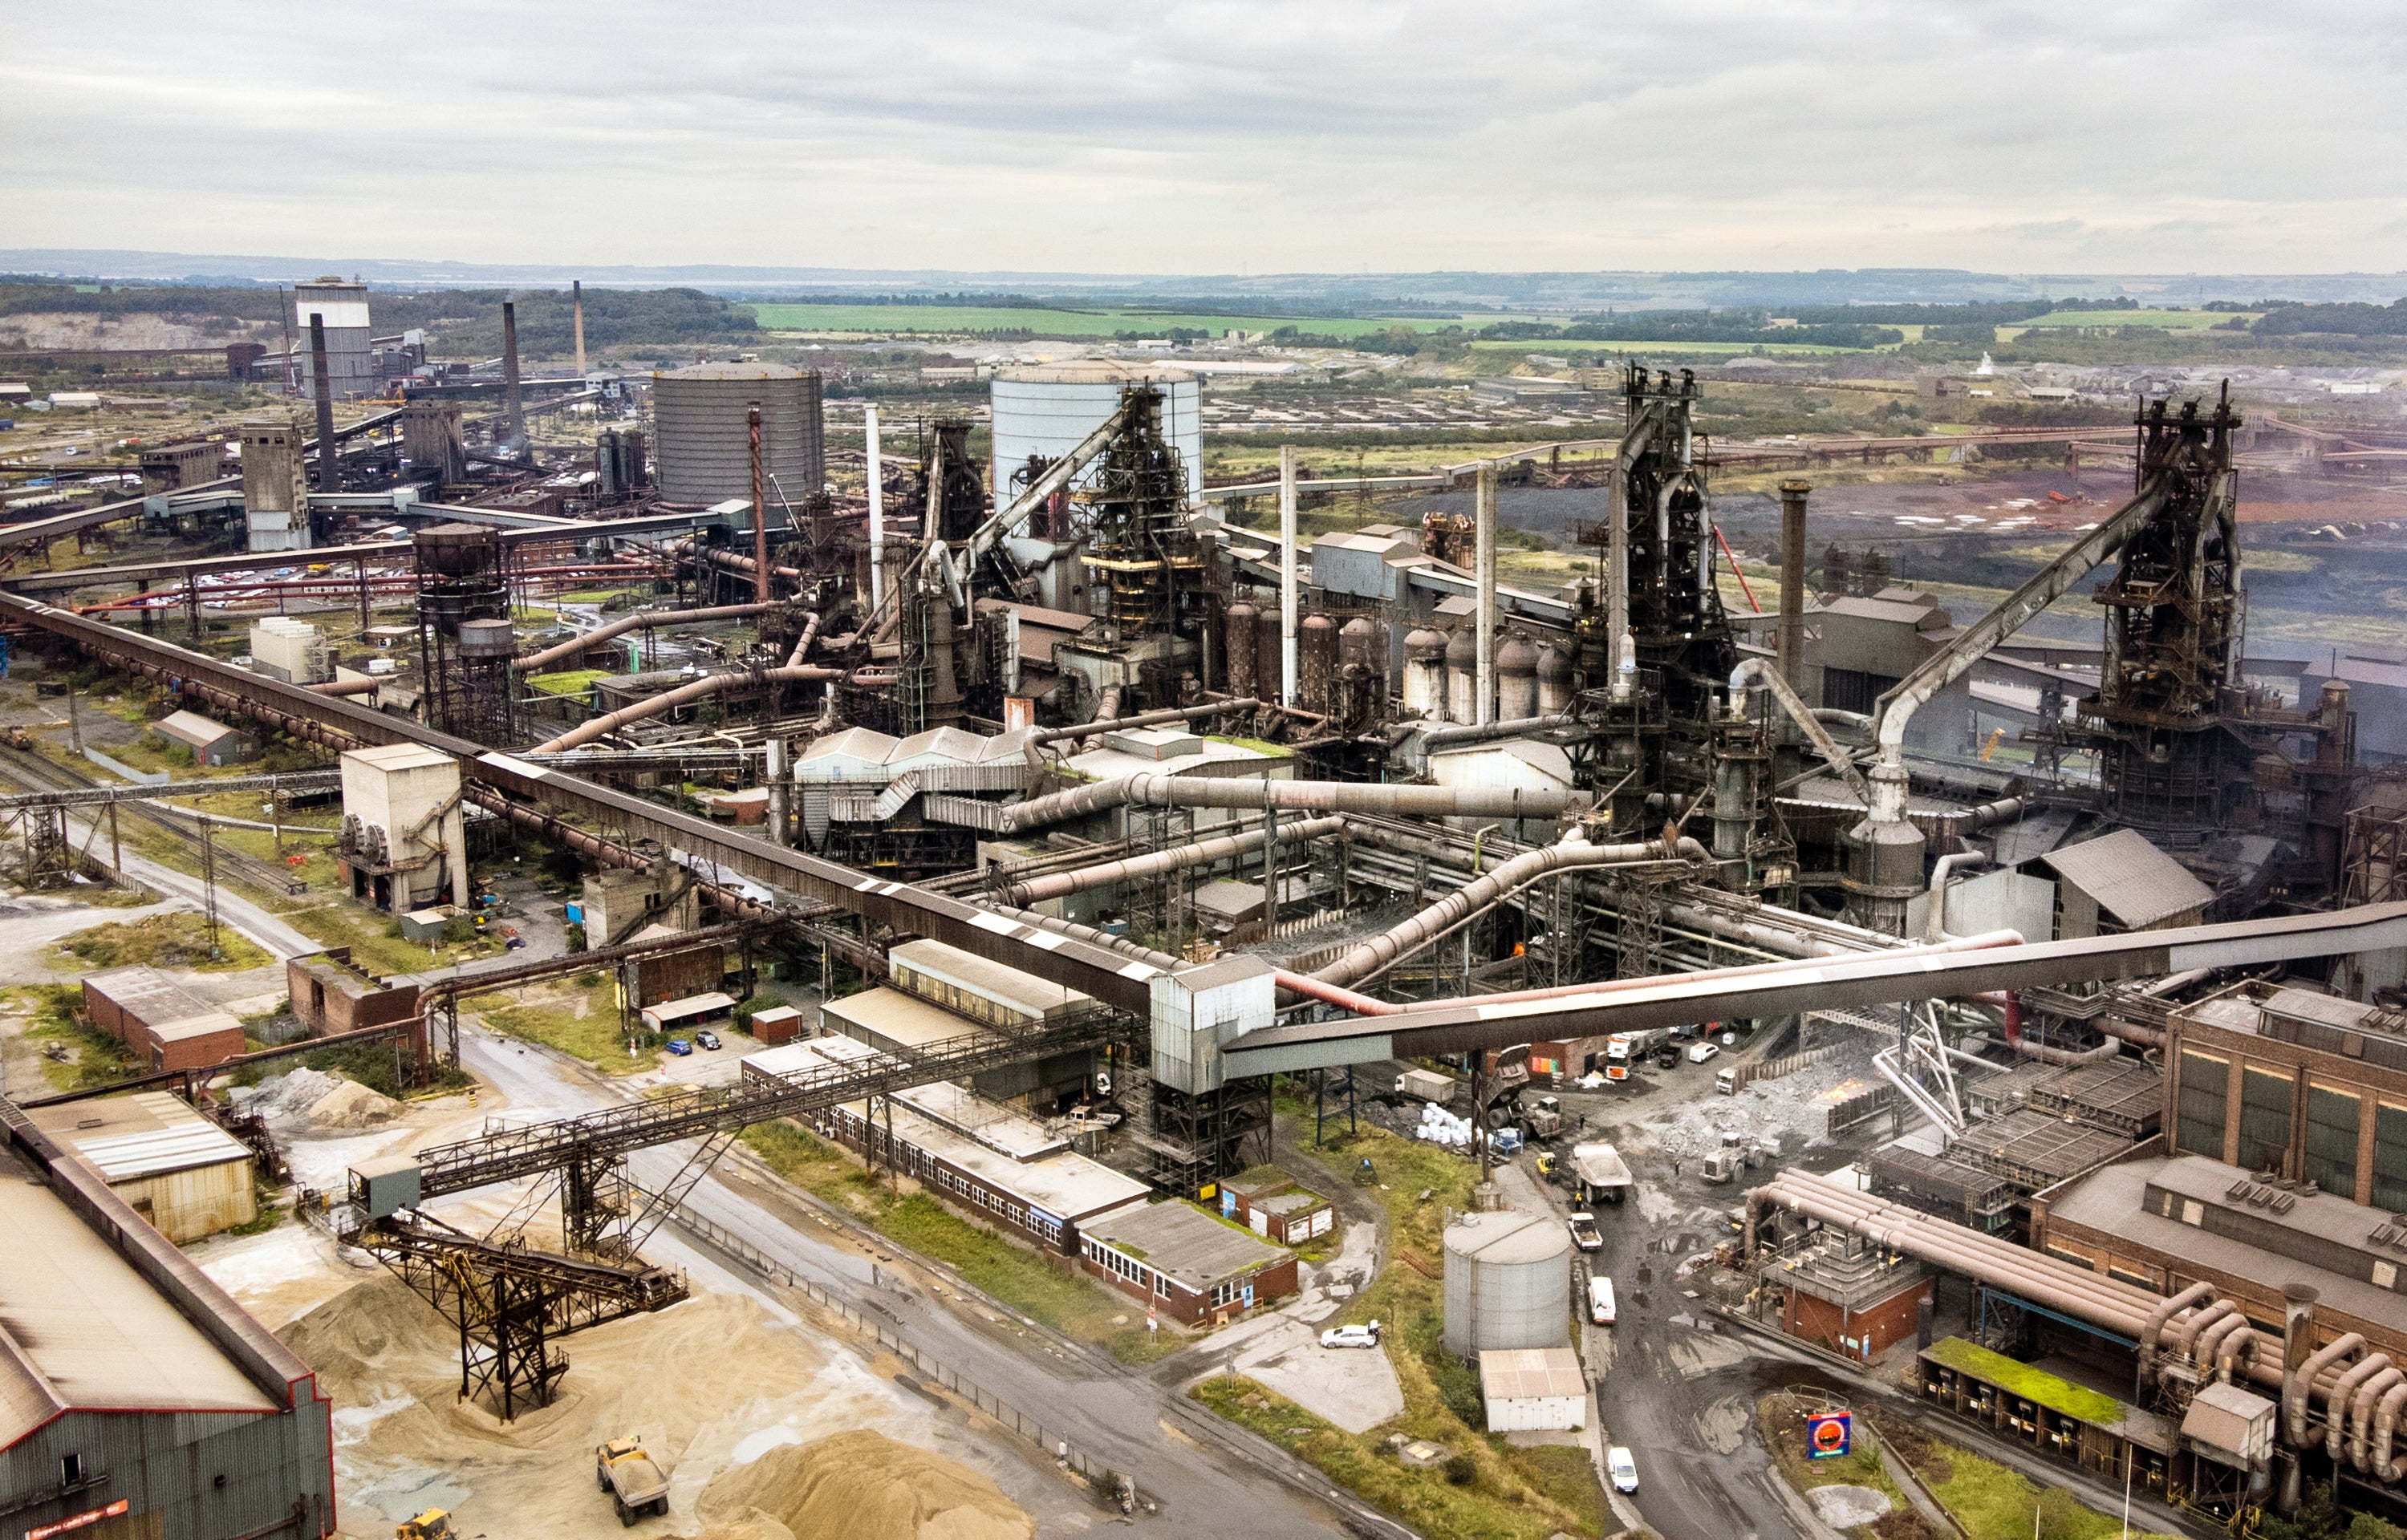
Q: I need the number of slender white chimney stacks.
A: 3